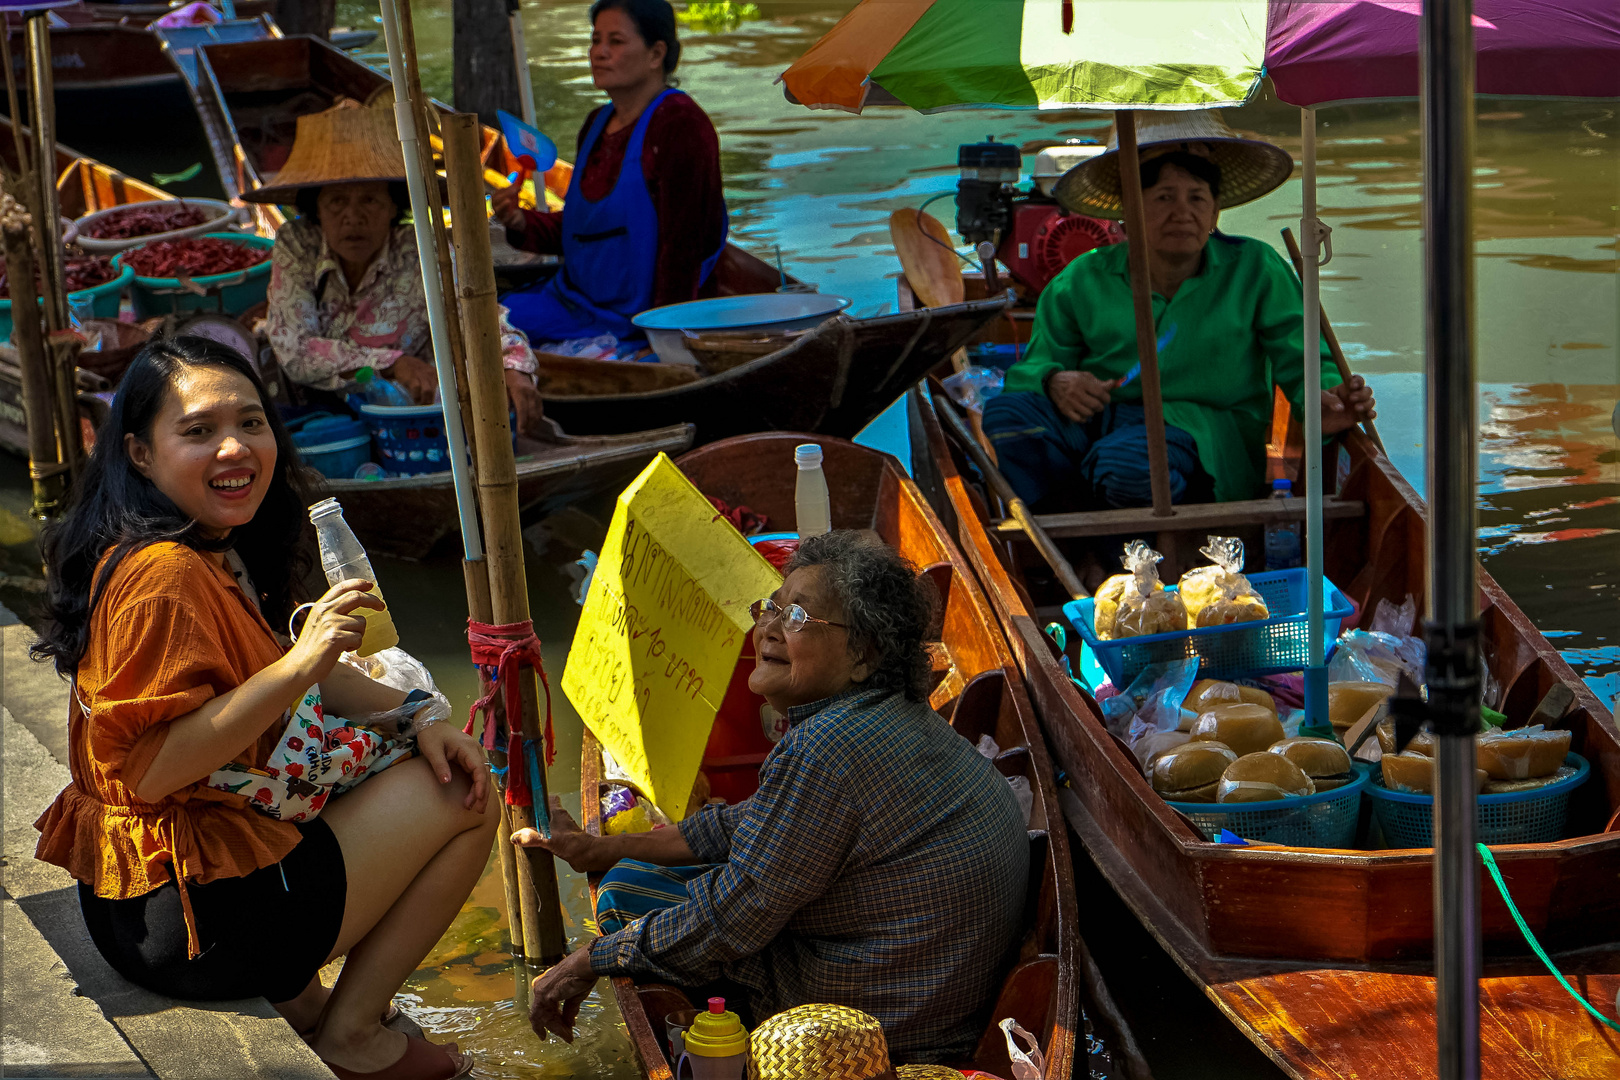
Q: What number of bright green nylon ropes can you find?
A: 1